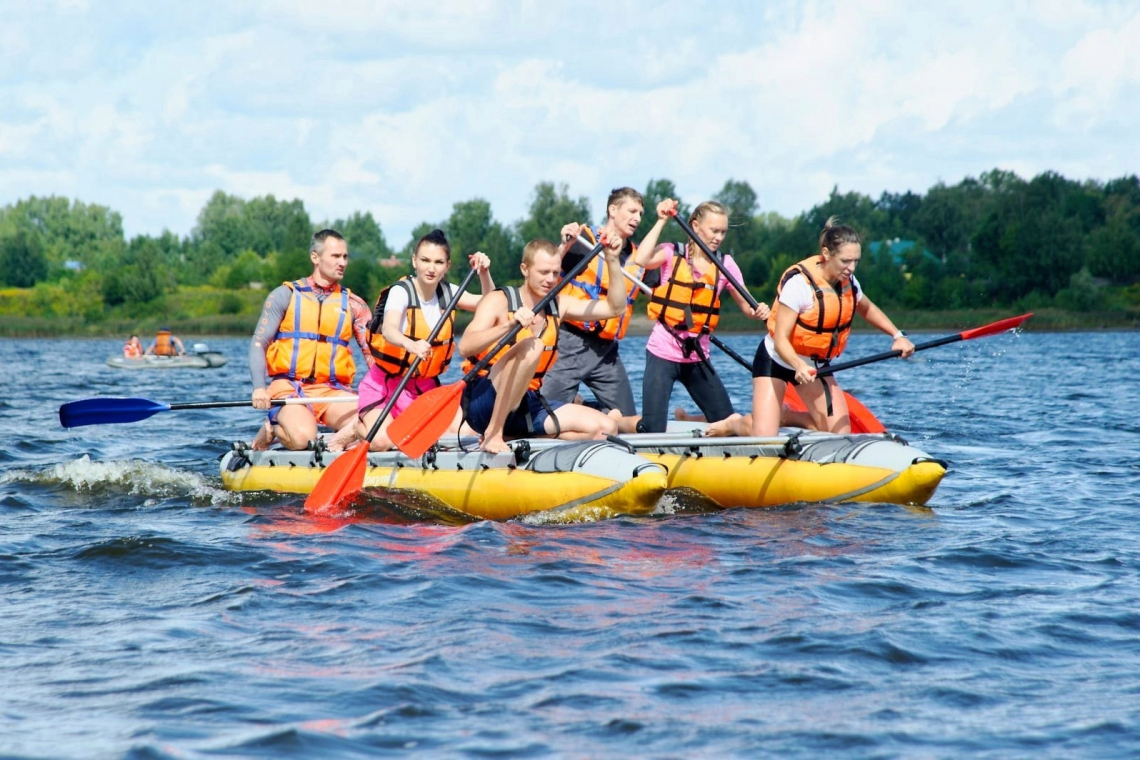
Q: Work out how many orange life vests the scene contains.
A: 8